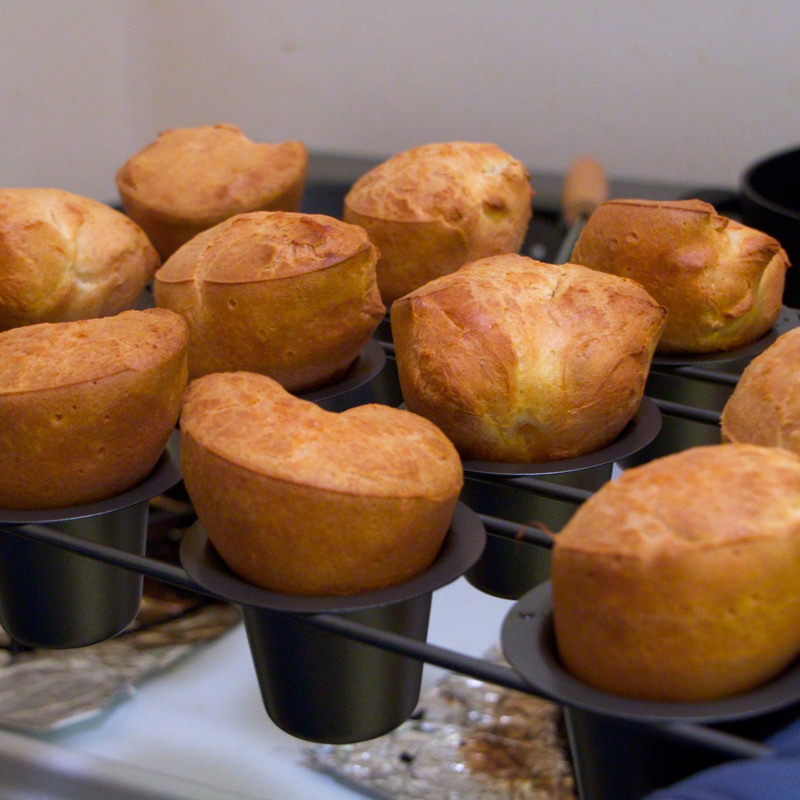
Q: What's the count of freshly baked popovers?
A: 10